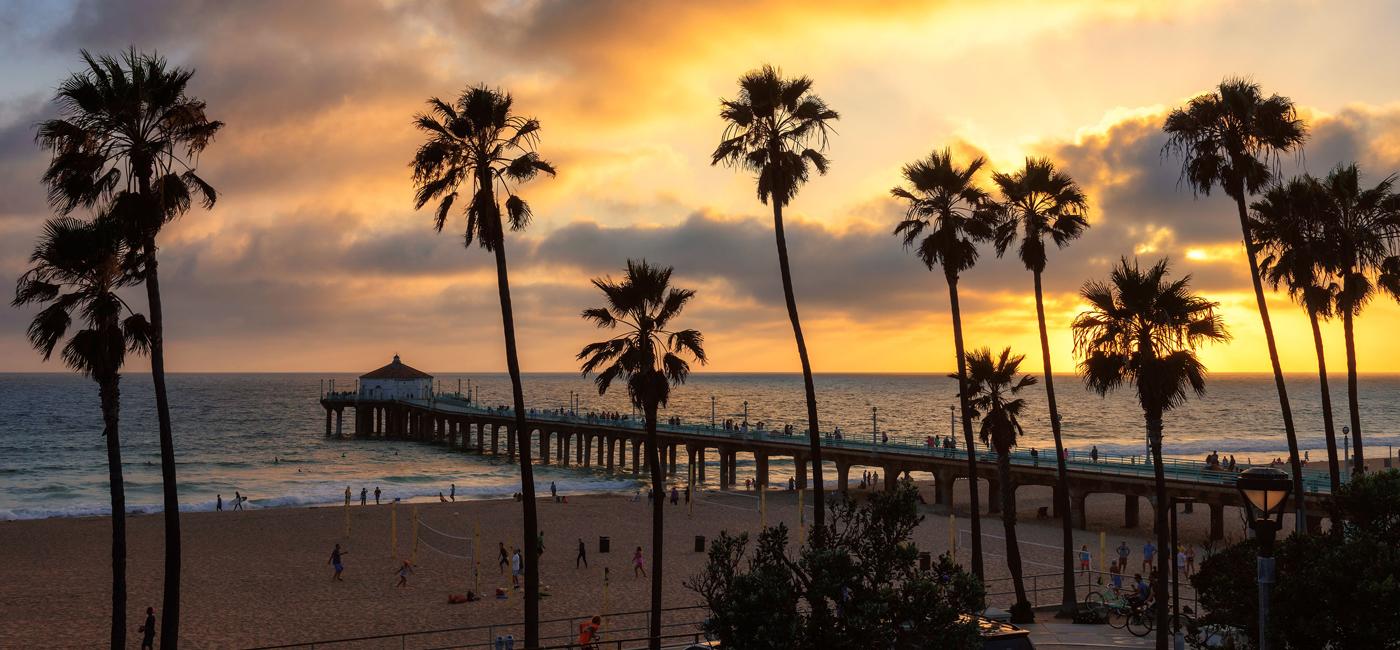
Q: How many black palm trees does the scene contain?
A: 12